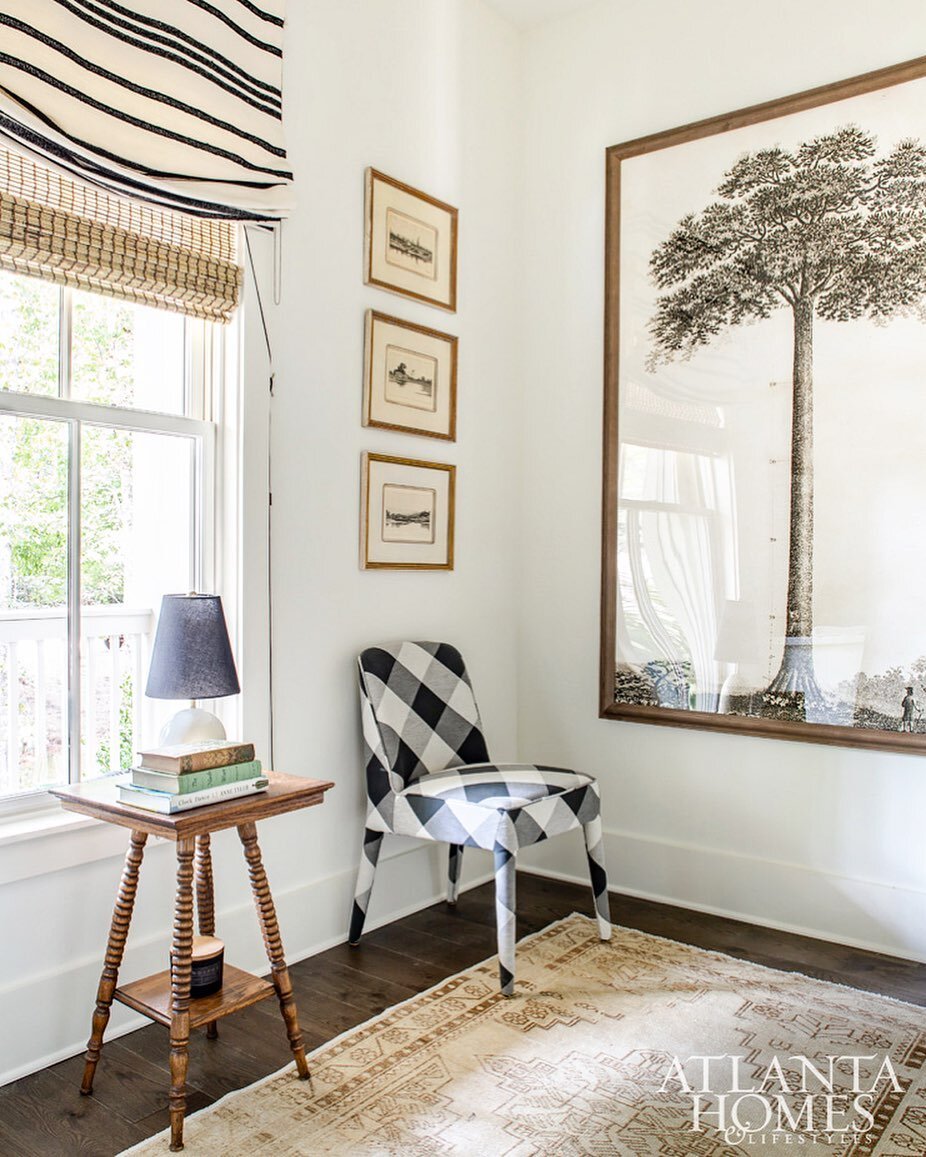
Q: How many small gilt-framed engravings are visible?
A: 3